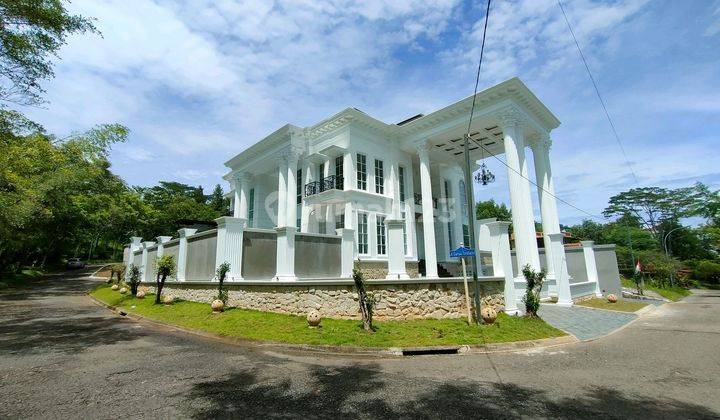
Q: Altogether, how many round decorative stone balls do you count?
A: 8